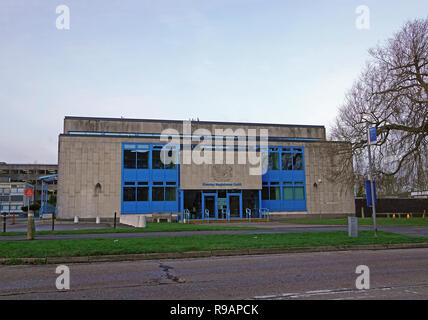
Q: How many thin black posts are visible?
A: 3